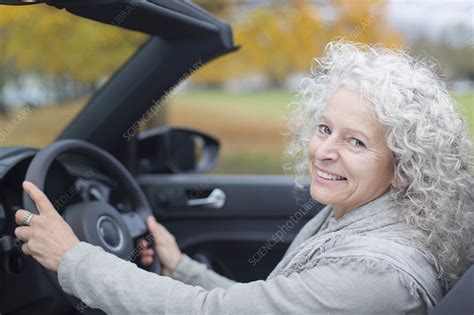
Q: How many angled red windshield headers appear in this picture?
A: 0